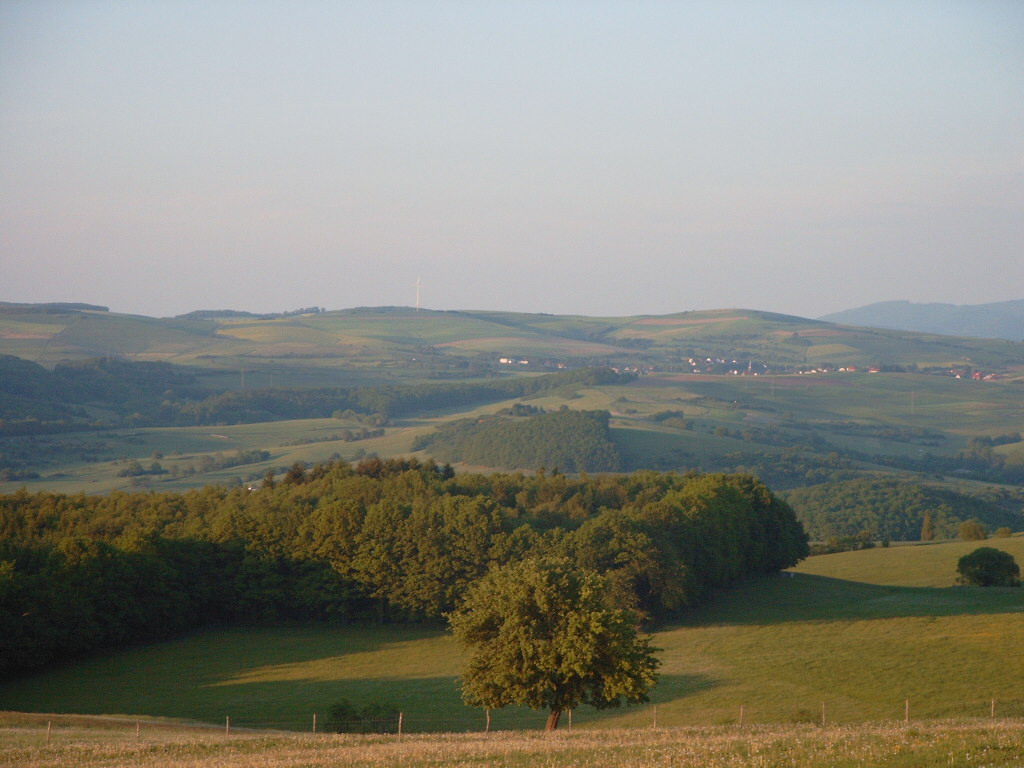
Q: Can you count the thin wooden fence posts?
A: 12